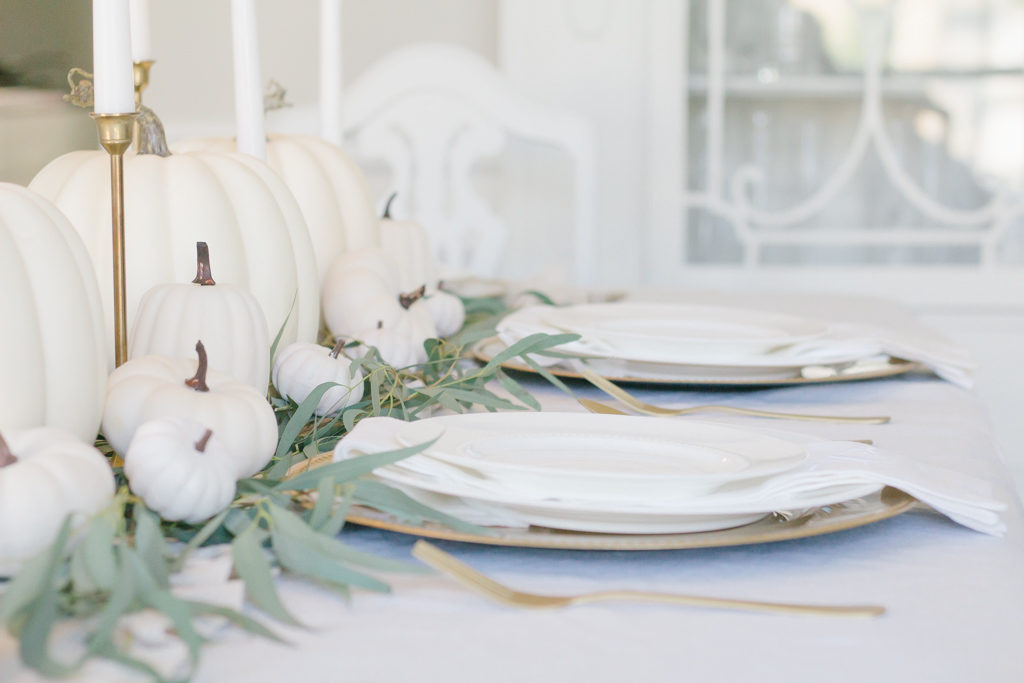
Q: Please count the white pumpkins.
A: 12